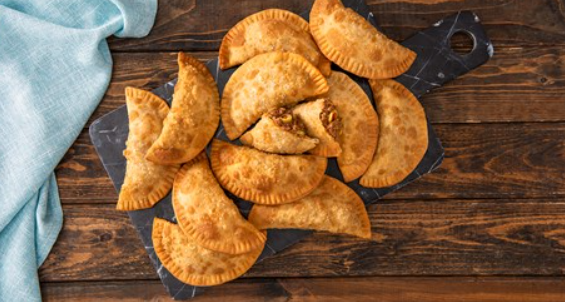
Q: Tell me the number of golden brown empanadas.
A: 12